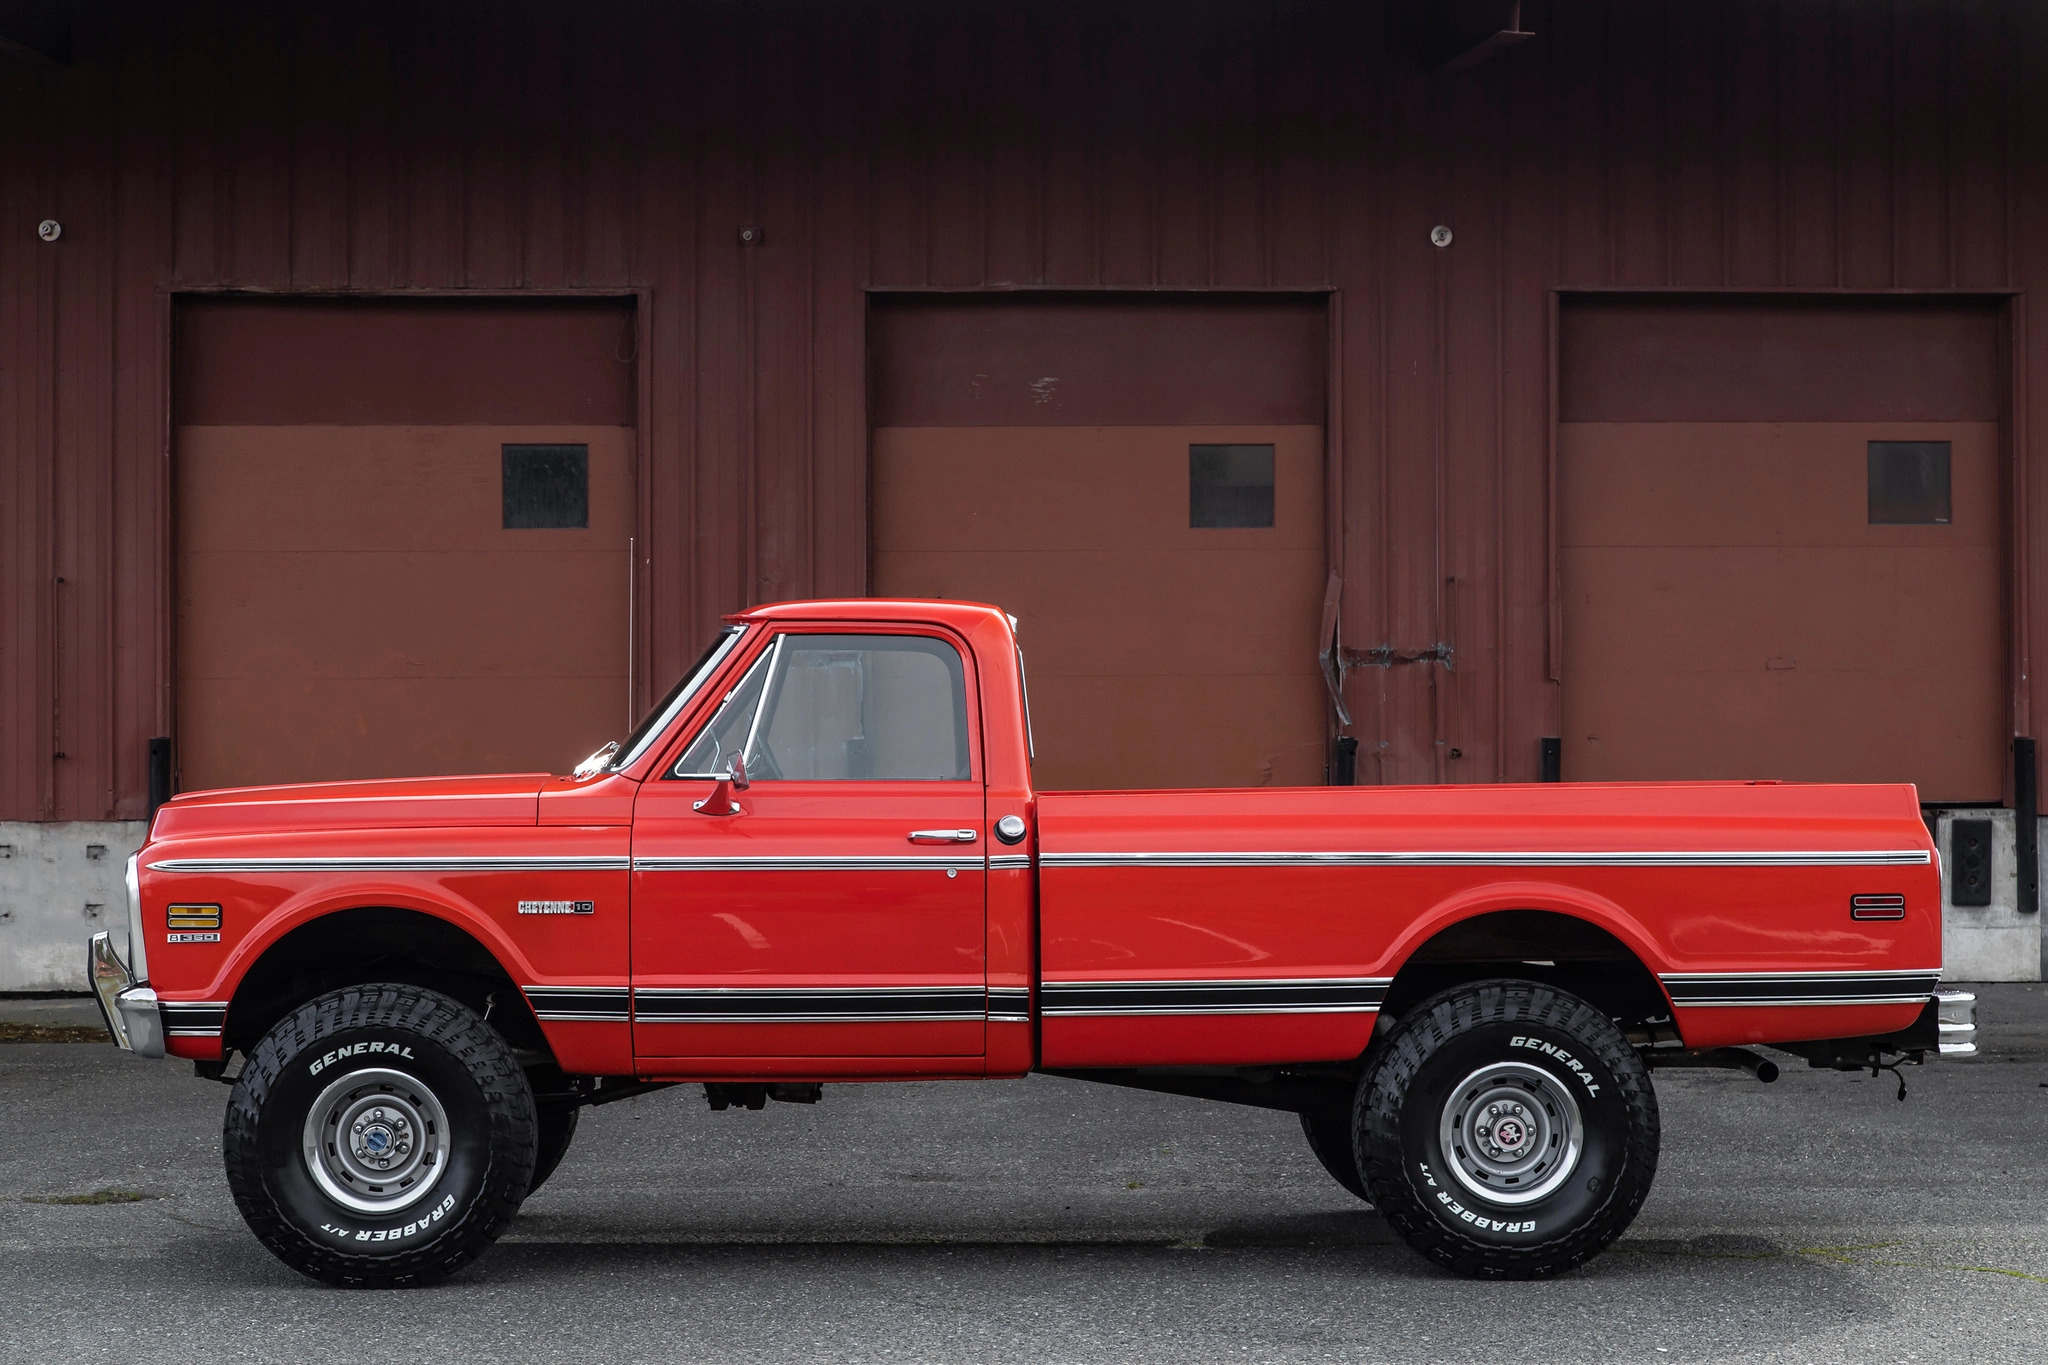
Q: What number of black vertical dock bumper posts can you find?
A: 4